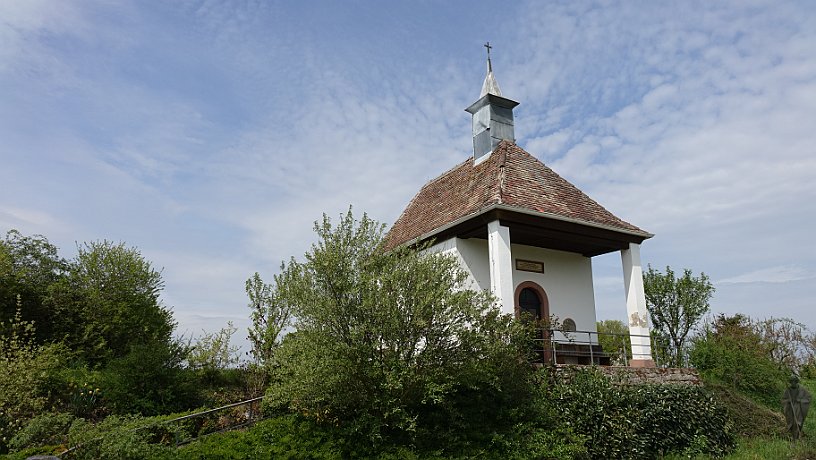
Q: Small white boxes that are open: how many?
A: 0